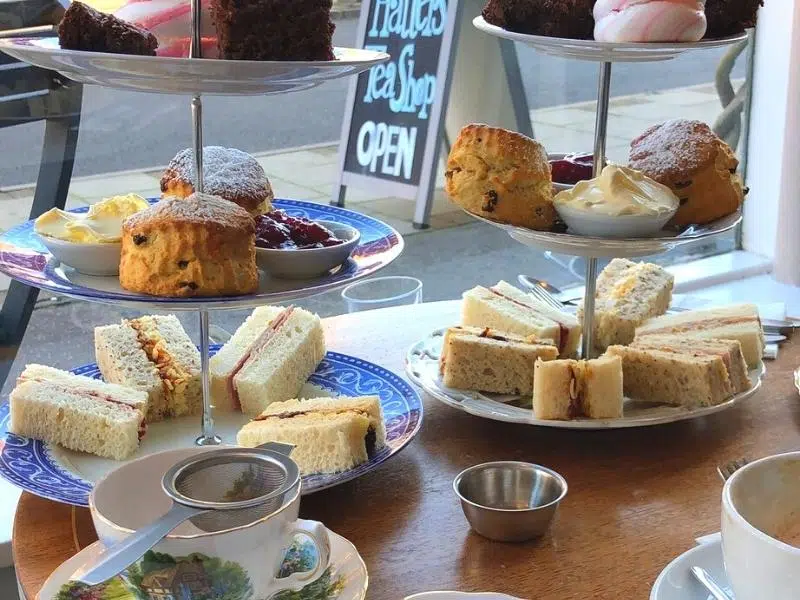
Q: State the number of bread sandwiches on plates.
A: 10